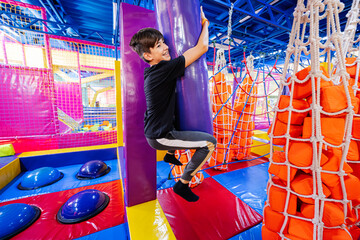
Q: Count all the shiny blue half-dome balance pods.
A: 4